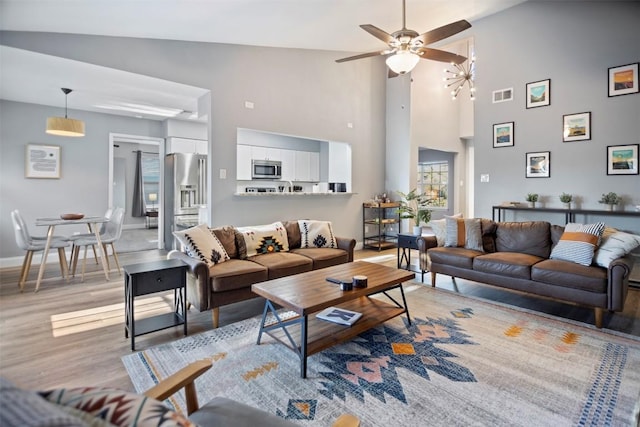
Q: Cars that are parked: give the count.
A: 0